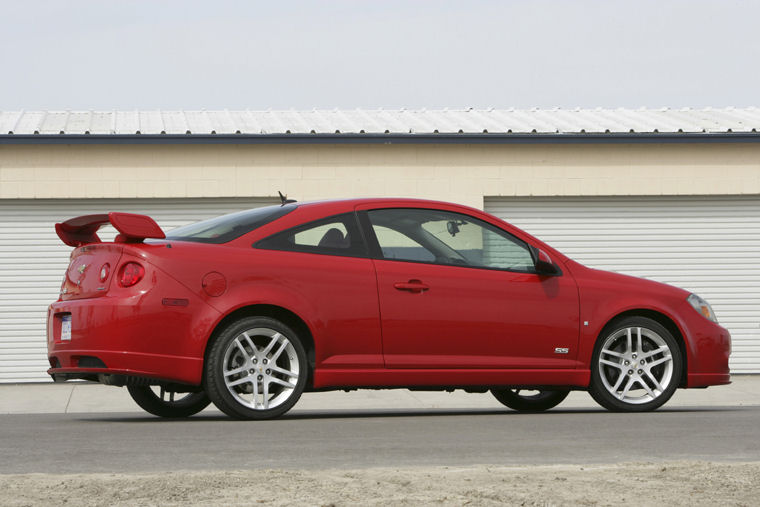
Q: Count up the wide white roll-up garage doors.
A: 2